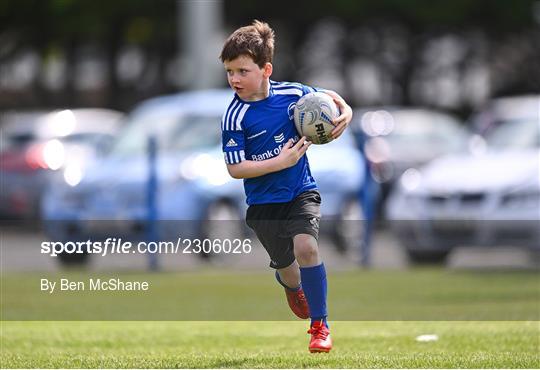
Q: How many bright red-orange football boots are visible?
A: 2